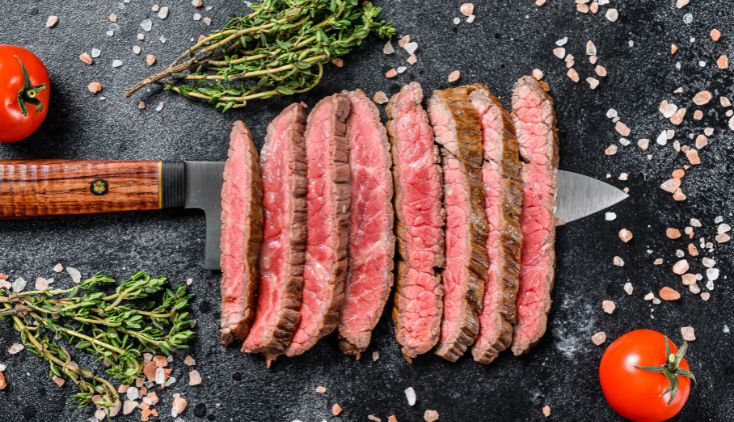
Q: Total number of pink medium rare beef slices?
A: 8